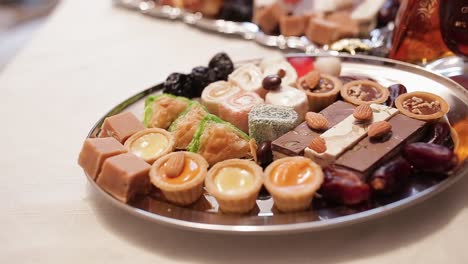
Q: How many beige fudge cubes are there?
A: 3